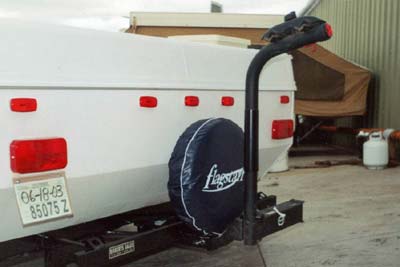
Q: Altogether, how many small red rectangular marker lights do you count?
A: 5